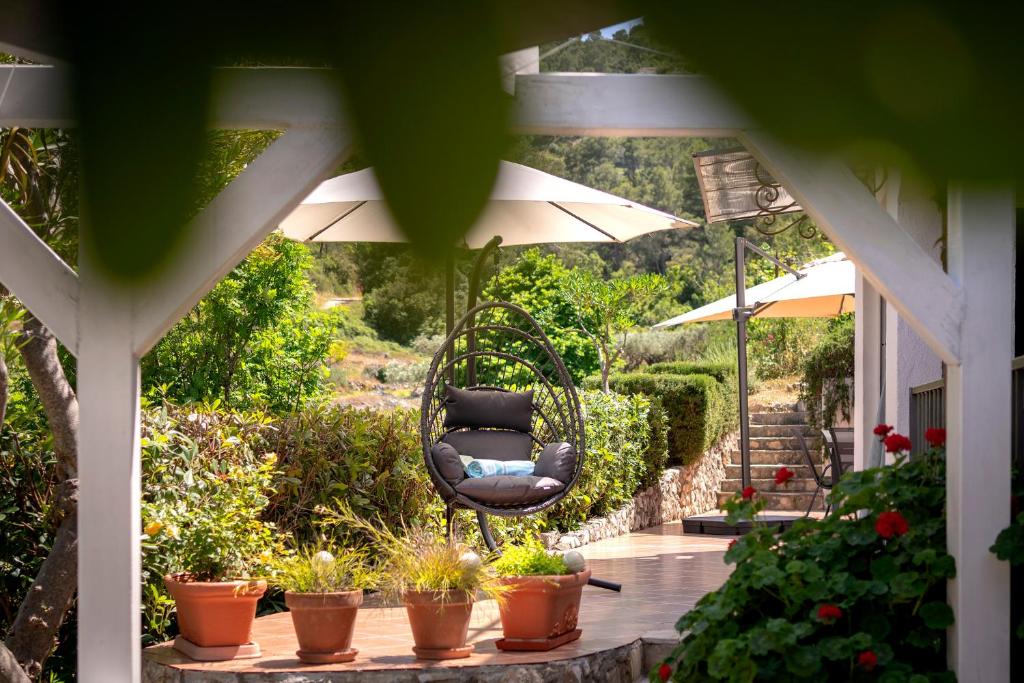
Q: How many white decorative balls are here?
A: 3